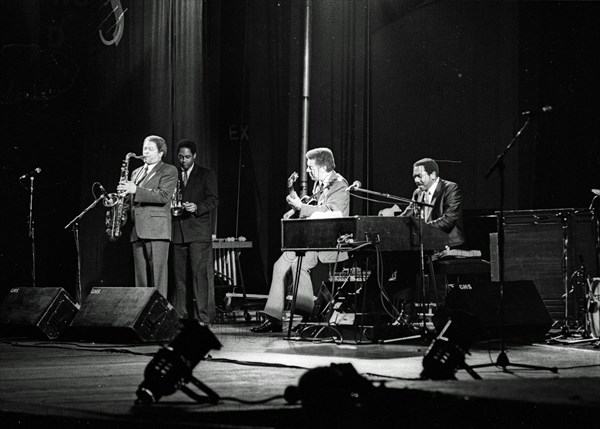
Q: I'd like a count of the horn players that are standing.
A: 2